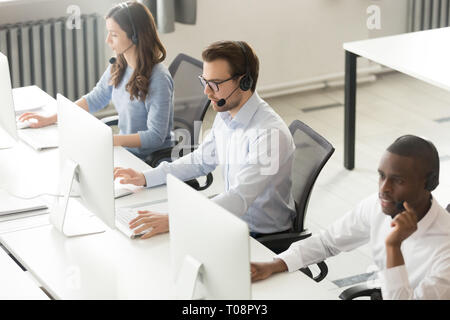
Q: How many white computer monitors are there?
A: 3